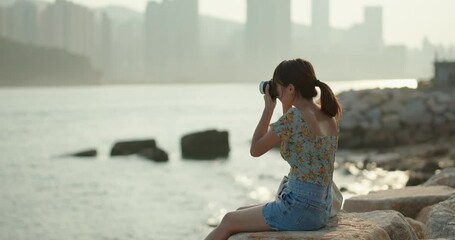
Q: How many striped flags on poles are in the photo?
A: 0